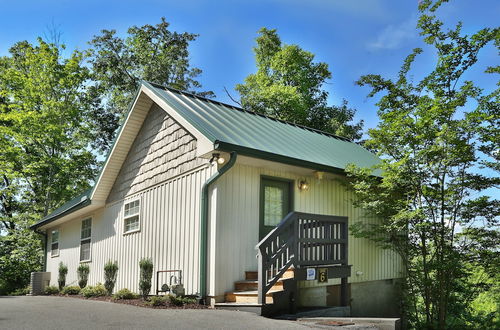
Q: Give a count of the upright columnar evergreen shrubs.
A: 4